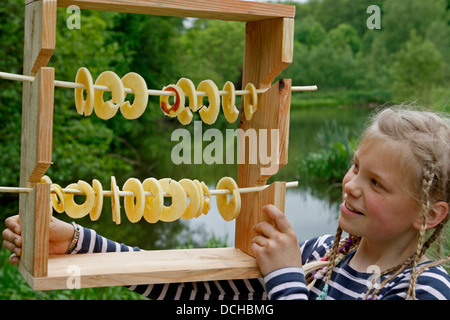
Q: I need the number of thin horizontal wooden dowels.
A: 2